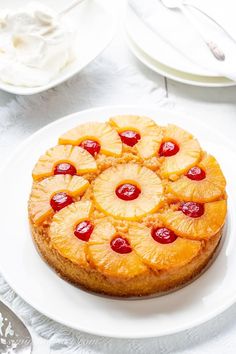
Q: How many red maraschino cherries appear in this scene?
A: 11